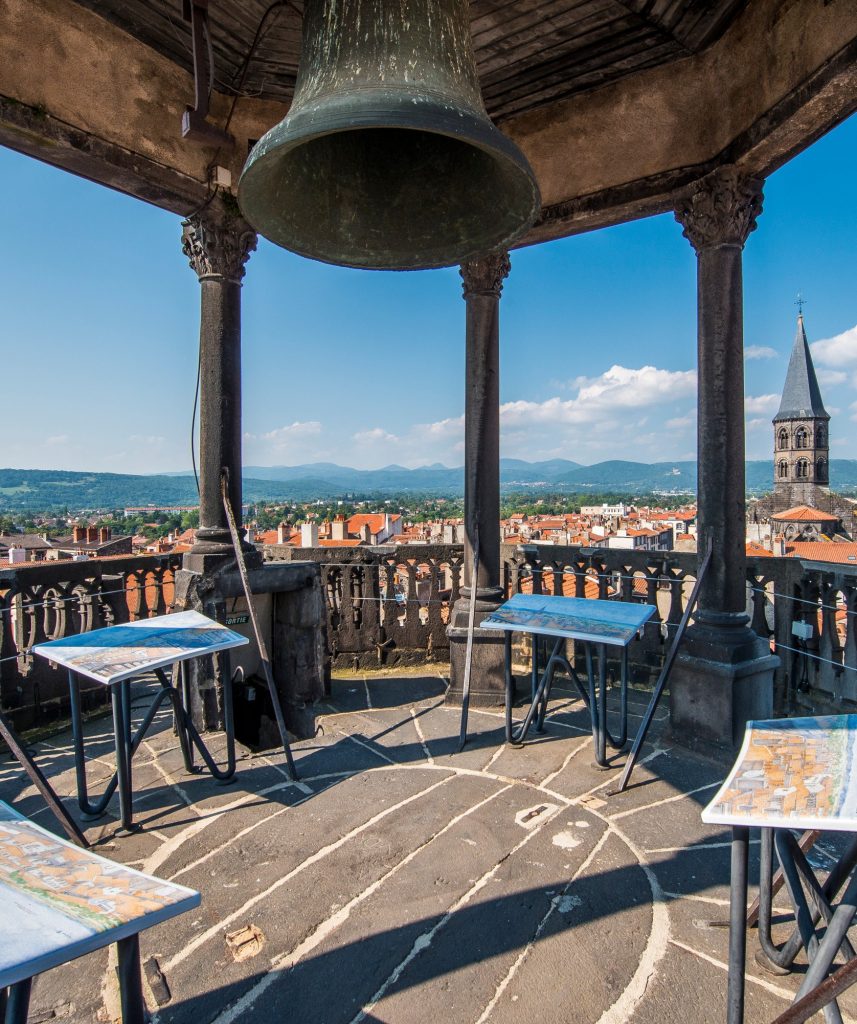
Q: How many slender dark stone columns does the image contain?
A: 3